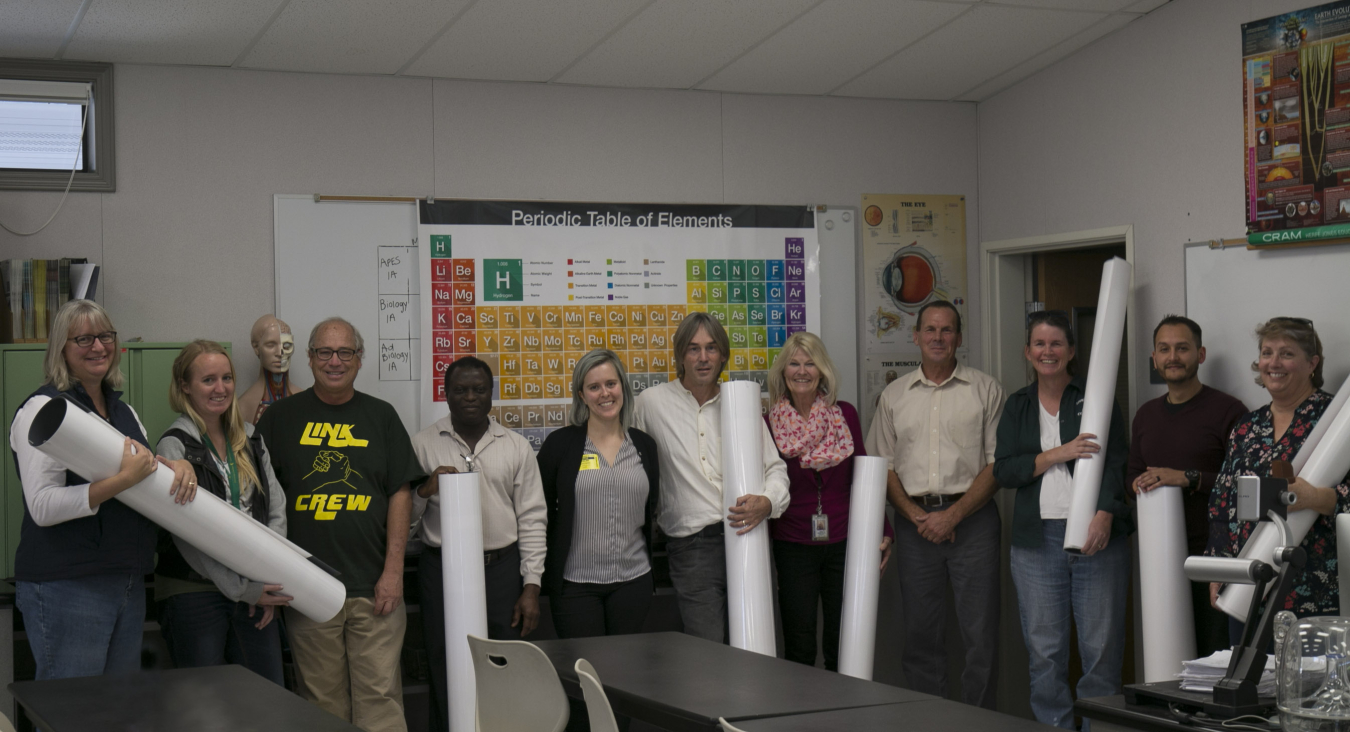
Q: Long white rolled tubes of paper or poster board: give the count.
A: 7